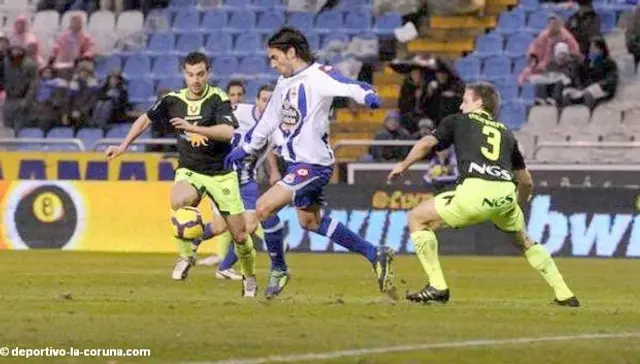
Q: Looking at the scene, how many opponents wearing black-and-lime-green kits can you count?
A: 2